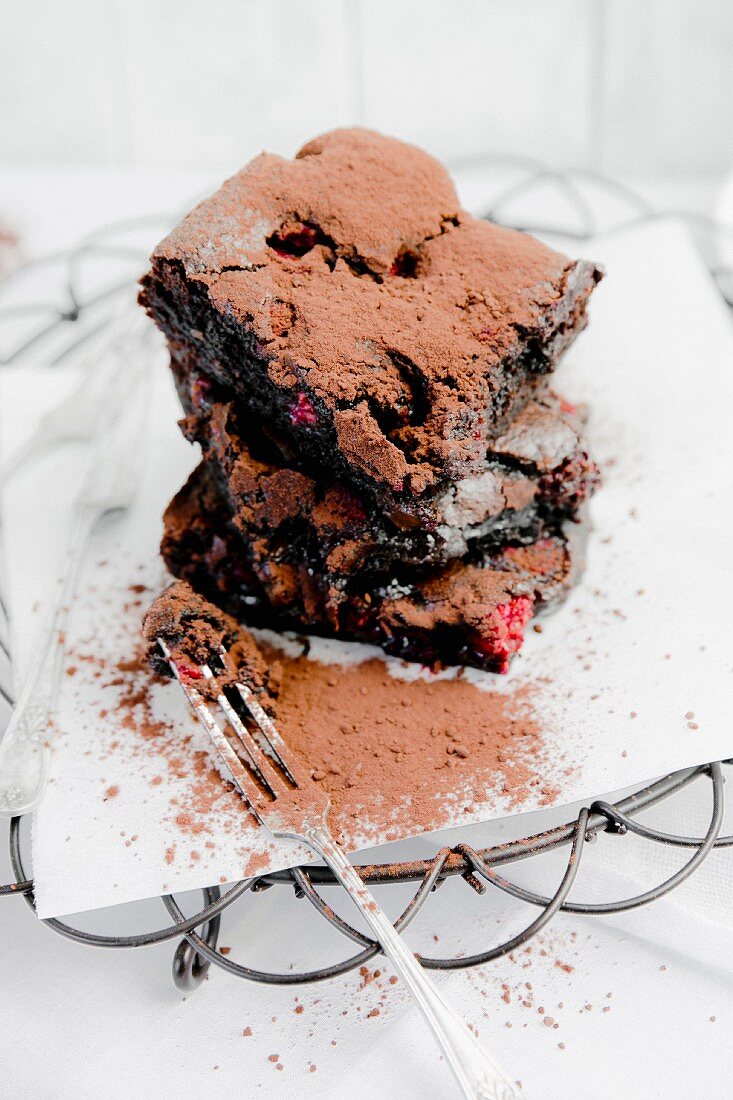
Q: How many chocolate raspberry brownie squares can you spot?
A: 3